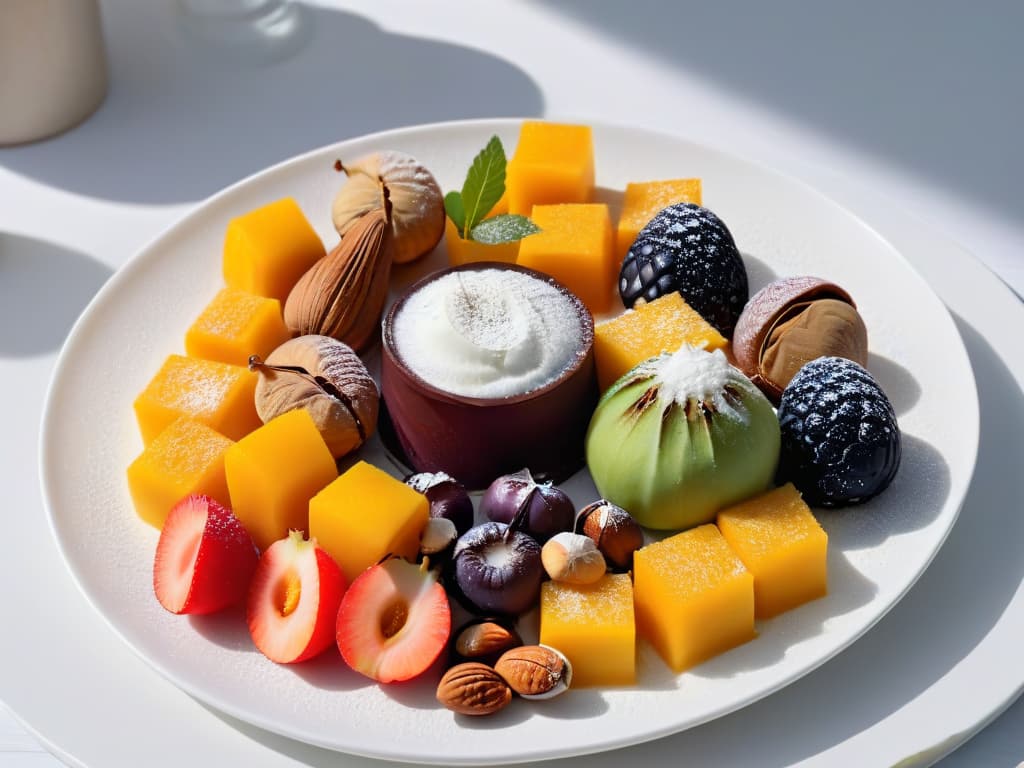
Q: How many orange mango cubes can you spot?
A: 14